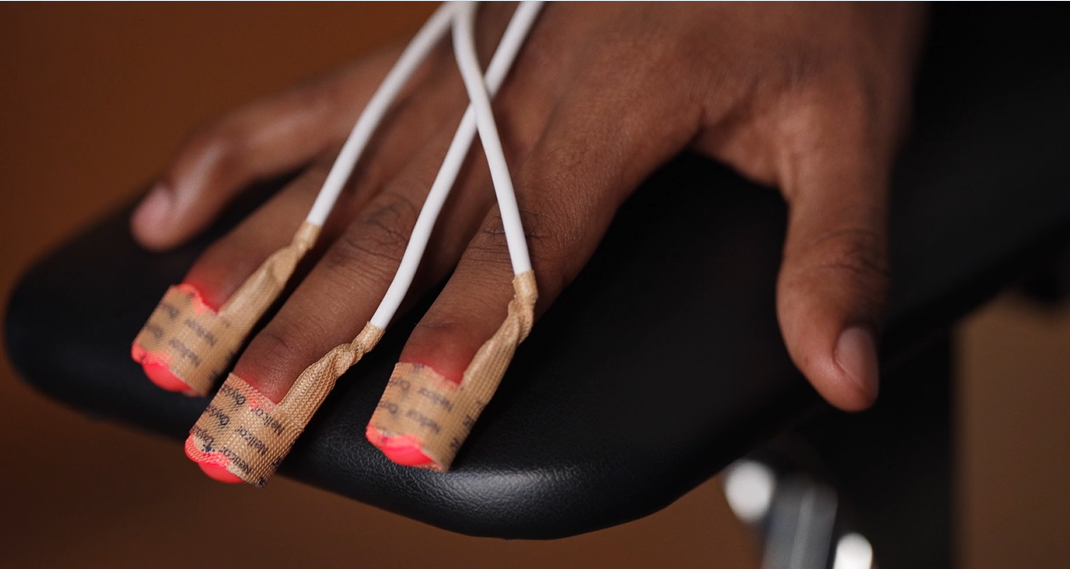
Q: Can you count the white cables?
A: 3